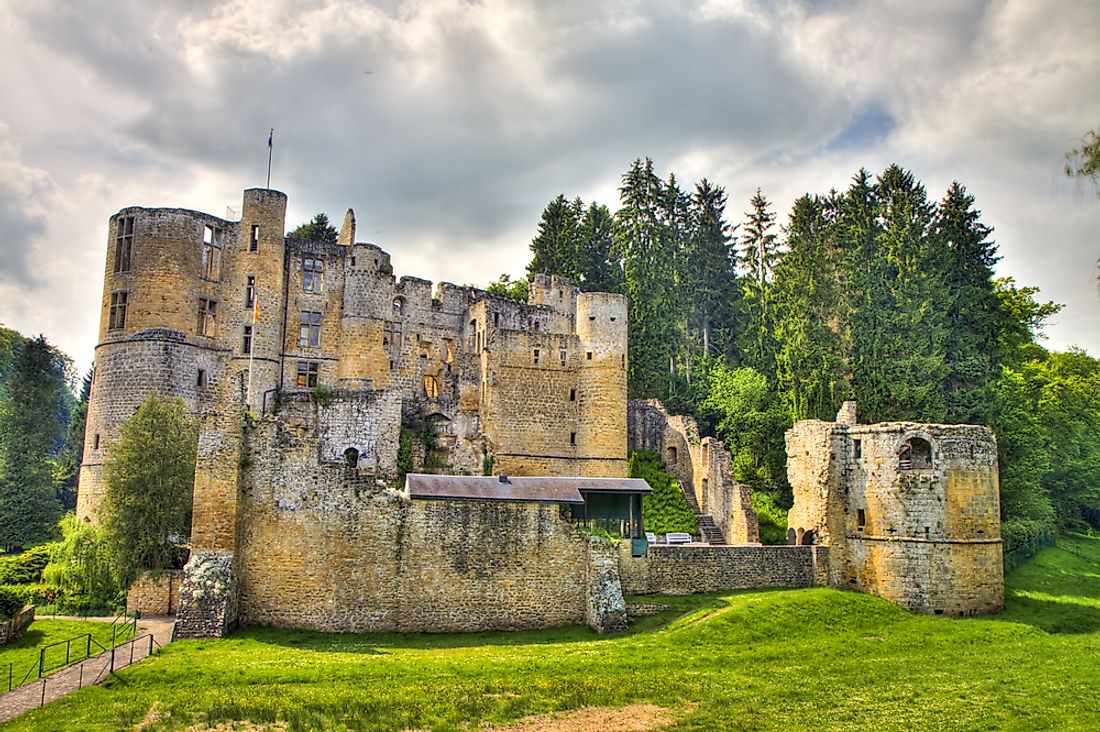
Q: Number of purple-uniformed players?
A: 0